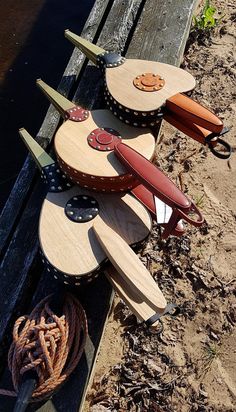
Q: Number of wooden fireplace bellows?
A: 3